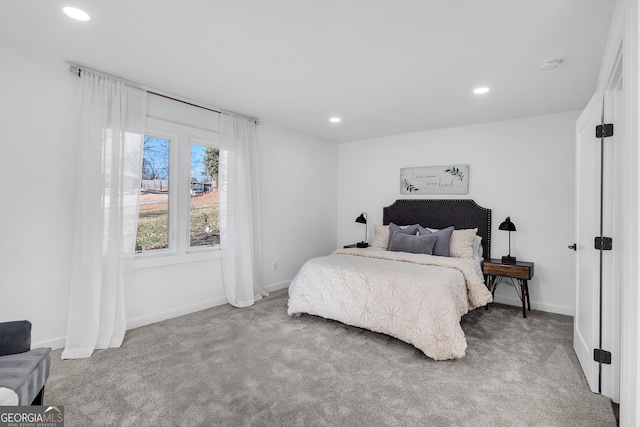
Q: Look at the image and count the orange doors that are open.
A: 0